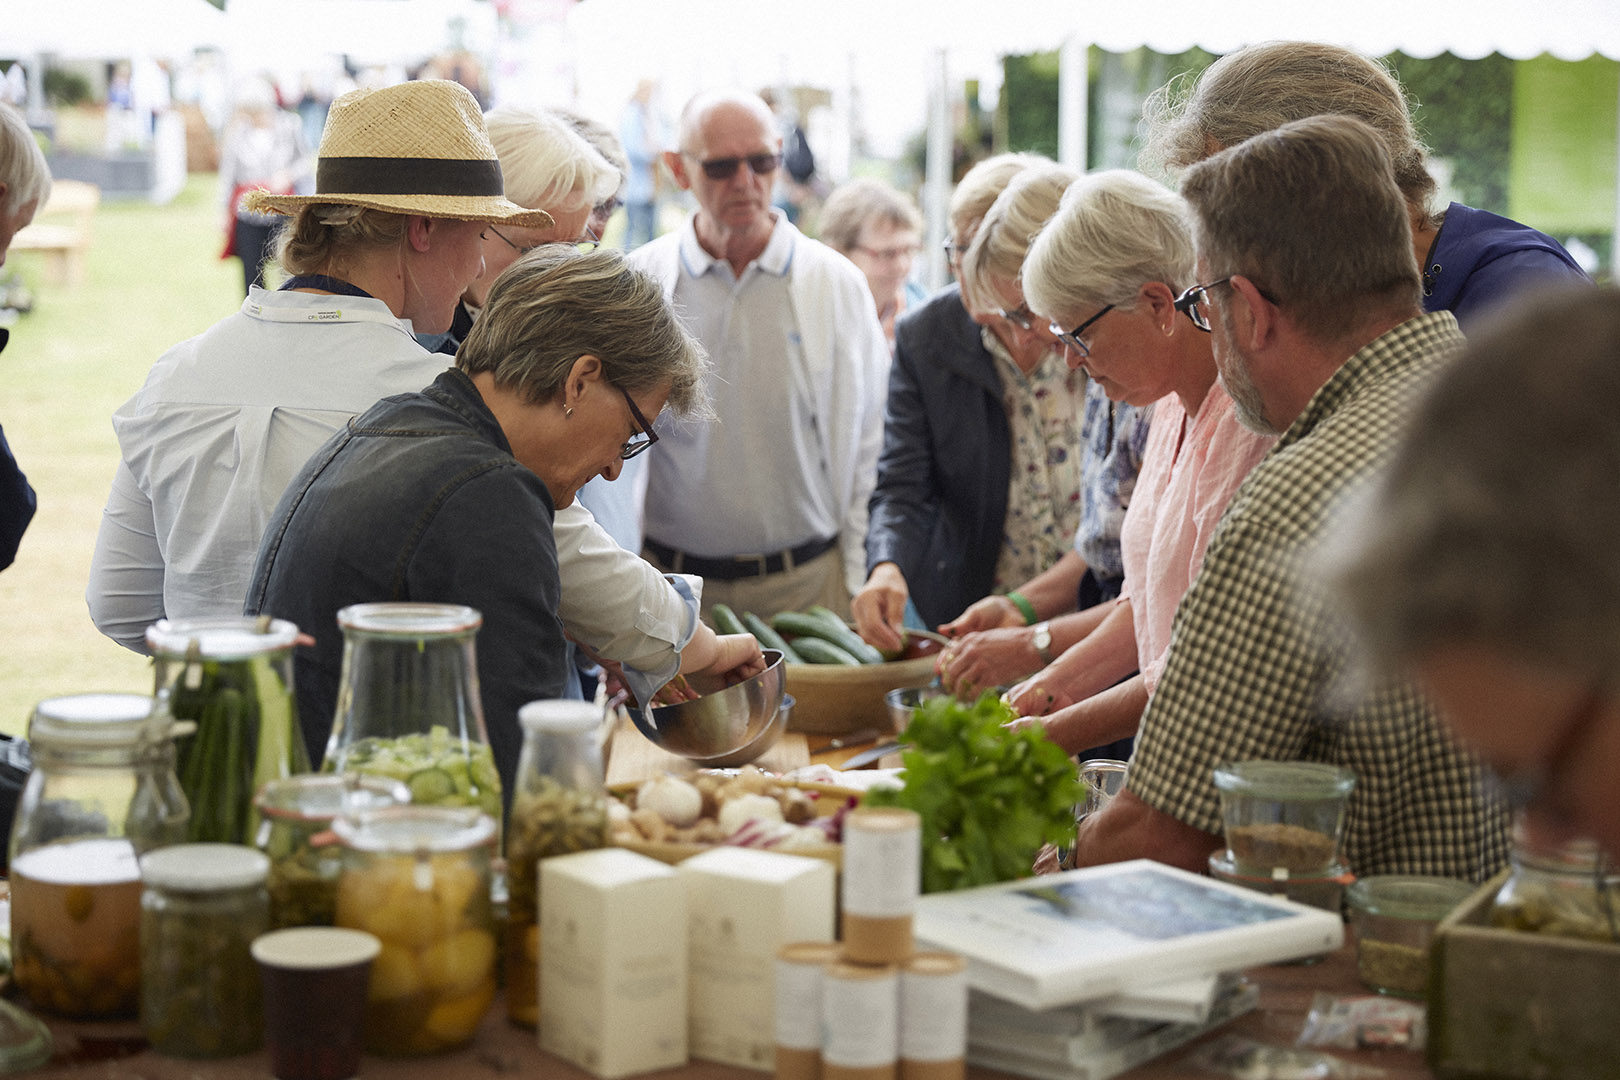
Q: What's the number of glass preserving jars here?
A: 11